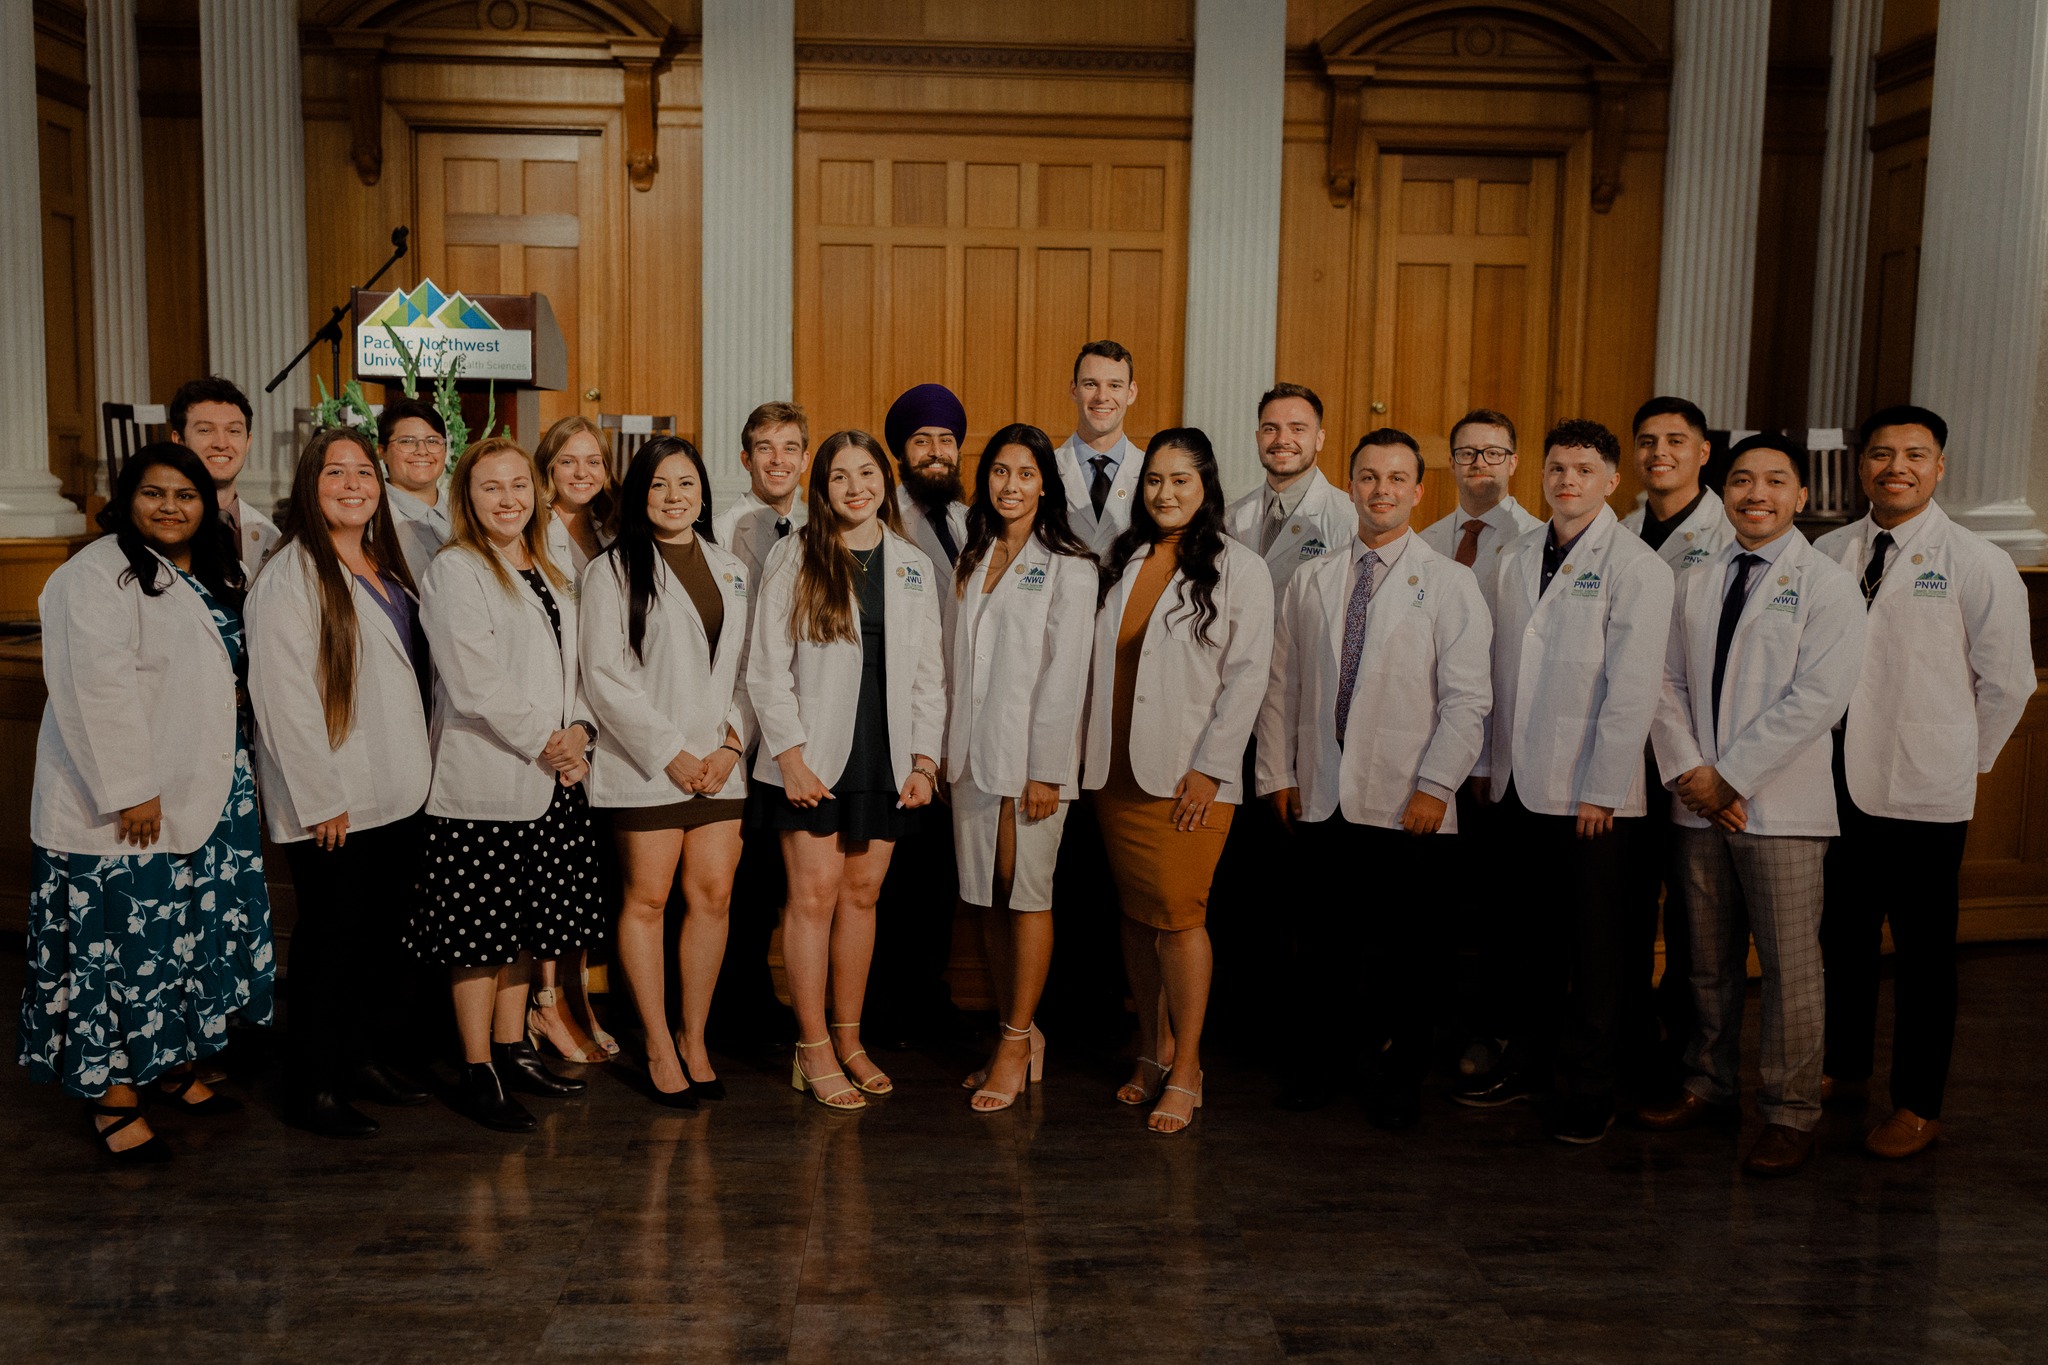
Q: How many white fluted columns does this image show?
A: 8